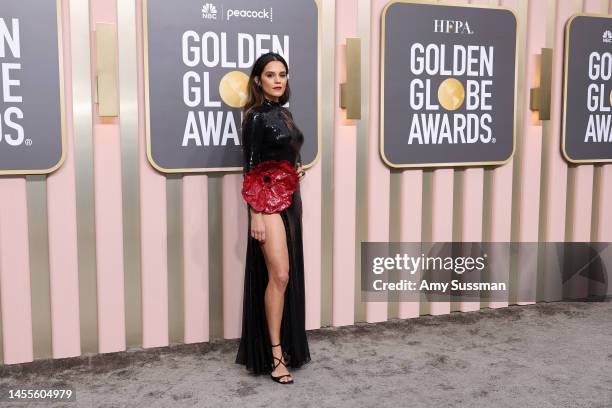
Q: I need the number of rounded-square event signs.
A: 4